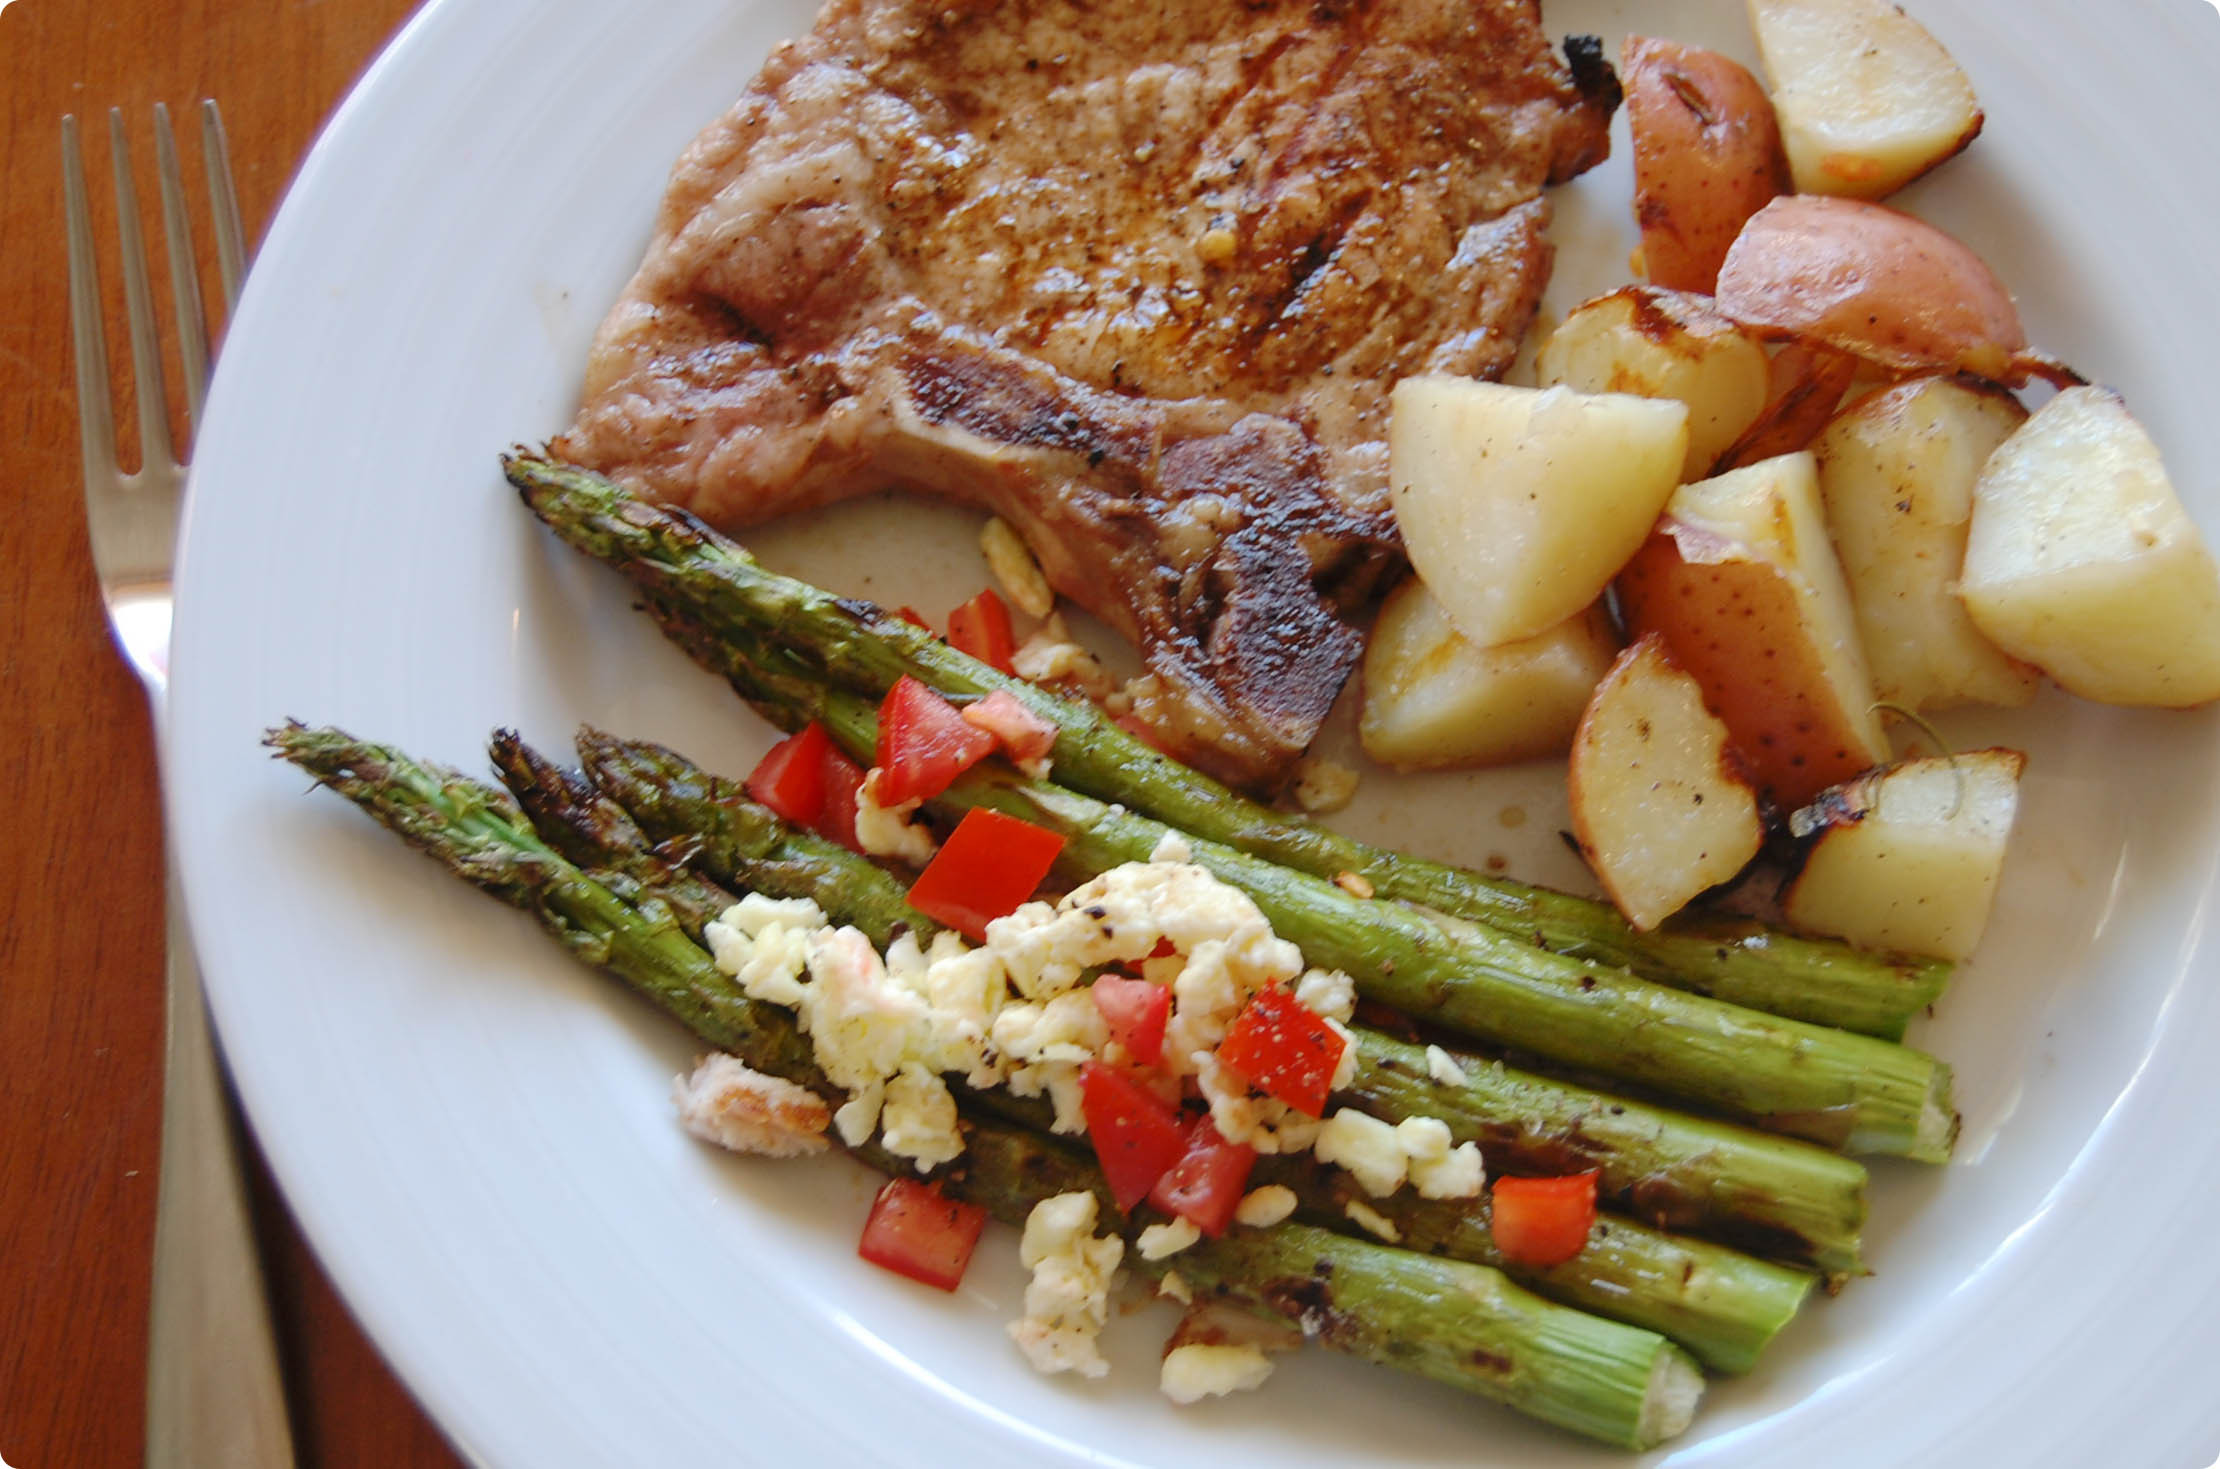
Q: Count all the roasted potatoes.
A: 11